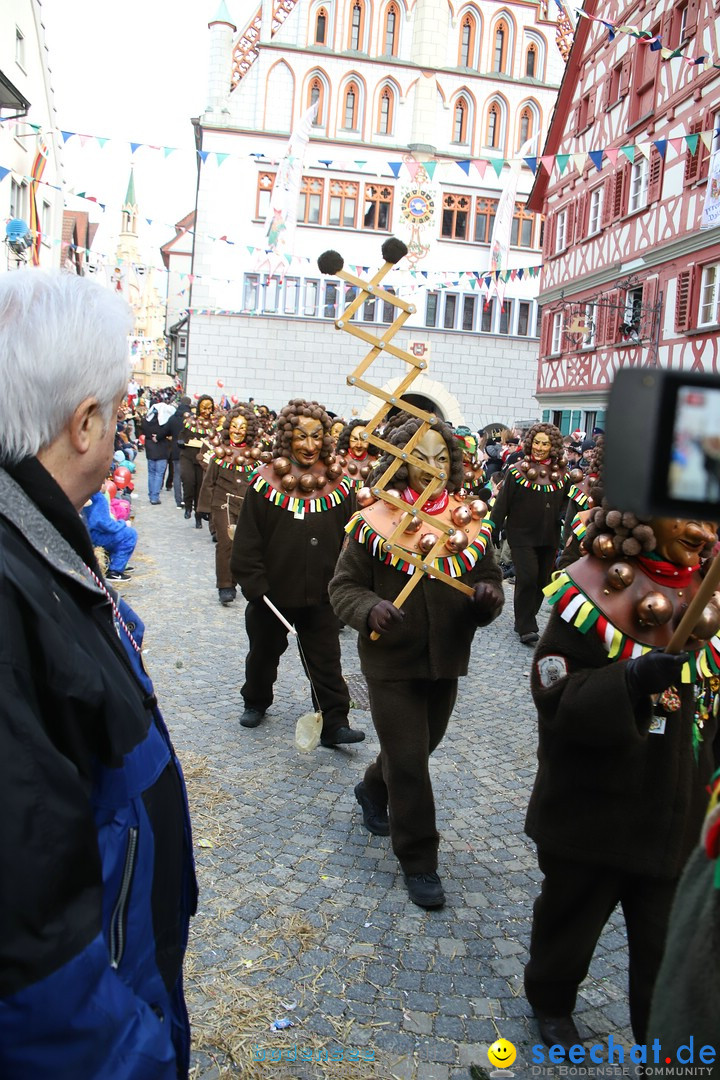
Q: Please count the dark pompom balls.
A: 2